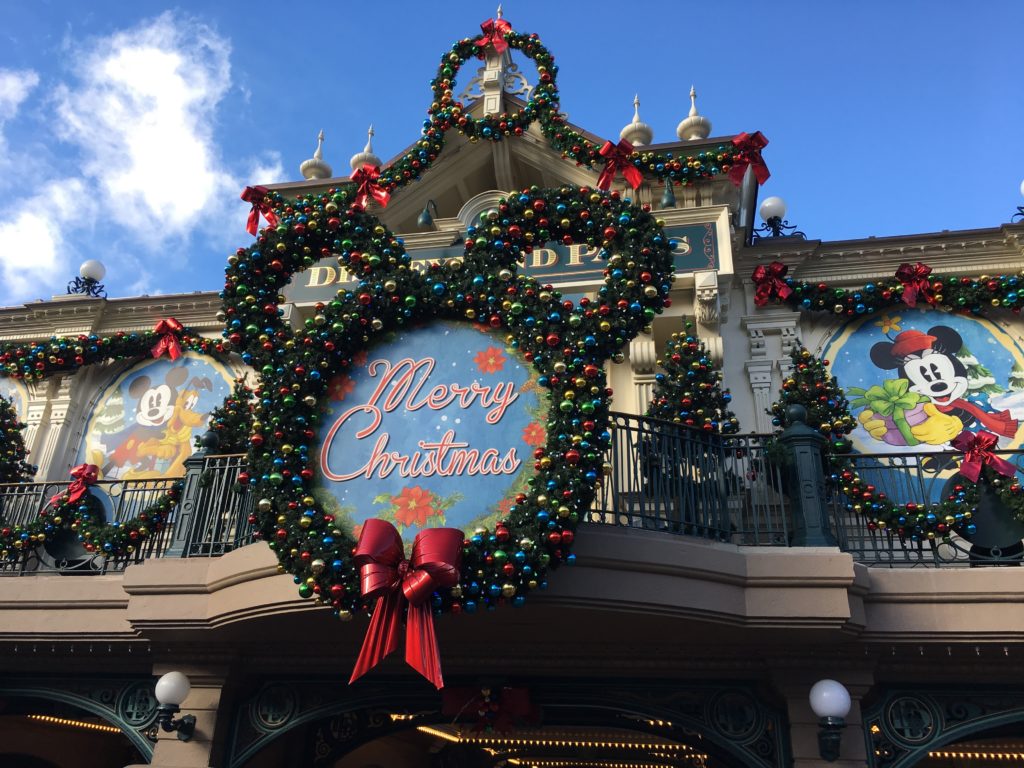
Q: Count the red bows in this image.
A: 11